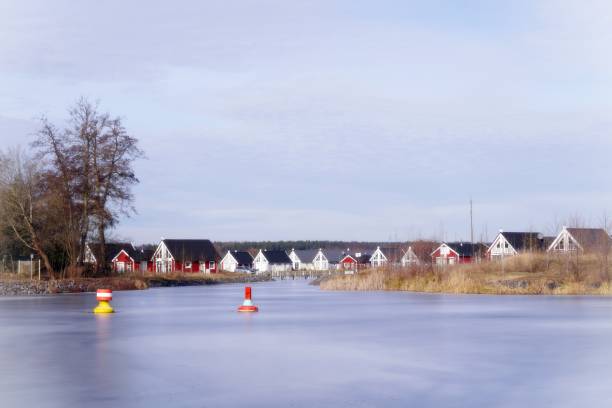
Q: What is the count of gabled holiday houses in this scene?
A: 13